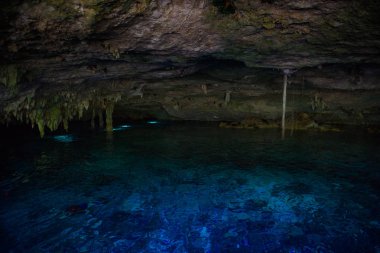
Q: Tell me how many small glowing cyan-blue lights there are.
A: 3